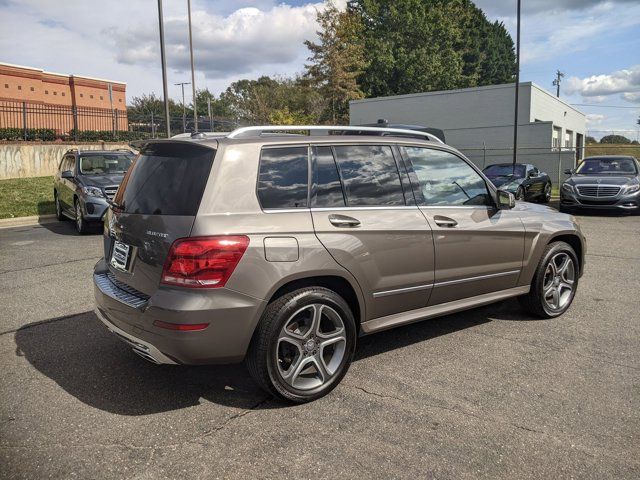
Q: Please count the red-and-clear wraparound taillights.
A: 1